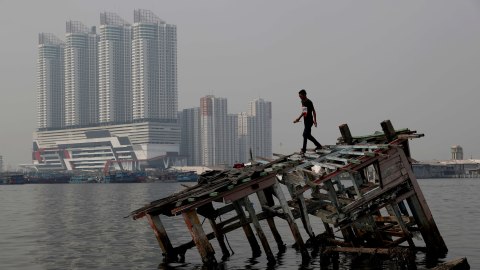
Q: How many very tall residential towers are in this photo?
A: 4